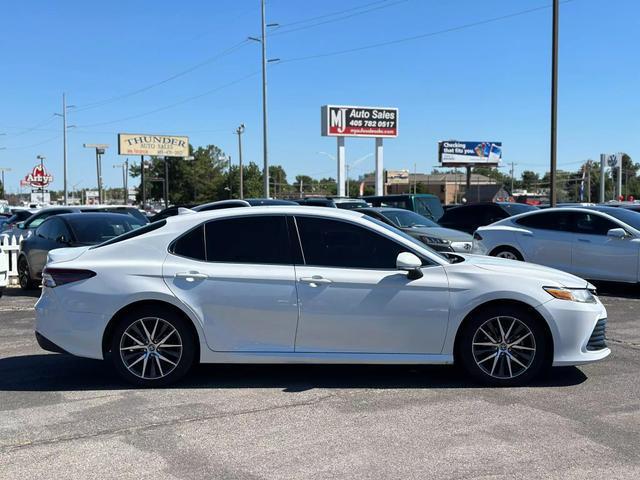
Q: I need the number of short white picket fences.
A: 1